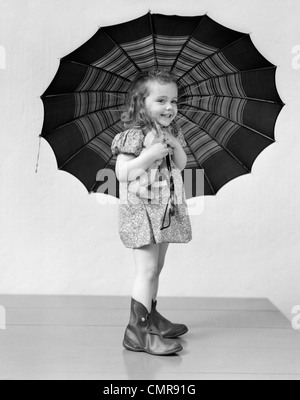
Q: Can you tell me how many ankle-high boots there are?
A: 2